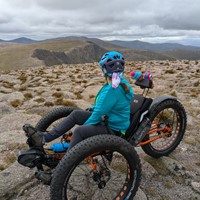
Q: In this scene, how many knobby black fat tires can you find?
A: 3